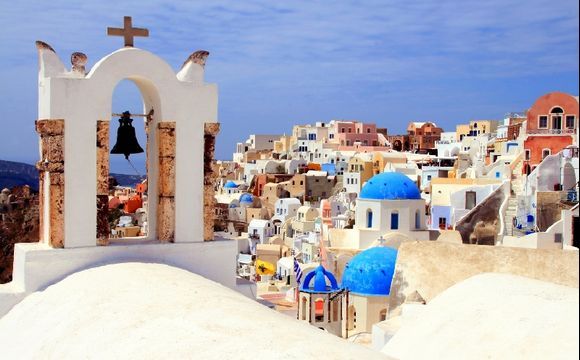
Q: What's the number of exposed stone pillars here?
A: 4